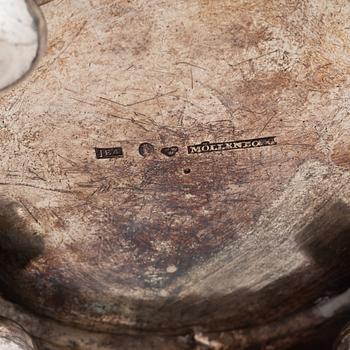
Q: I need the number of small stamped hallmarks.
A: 4